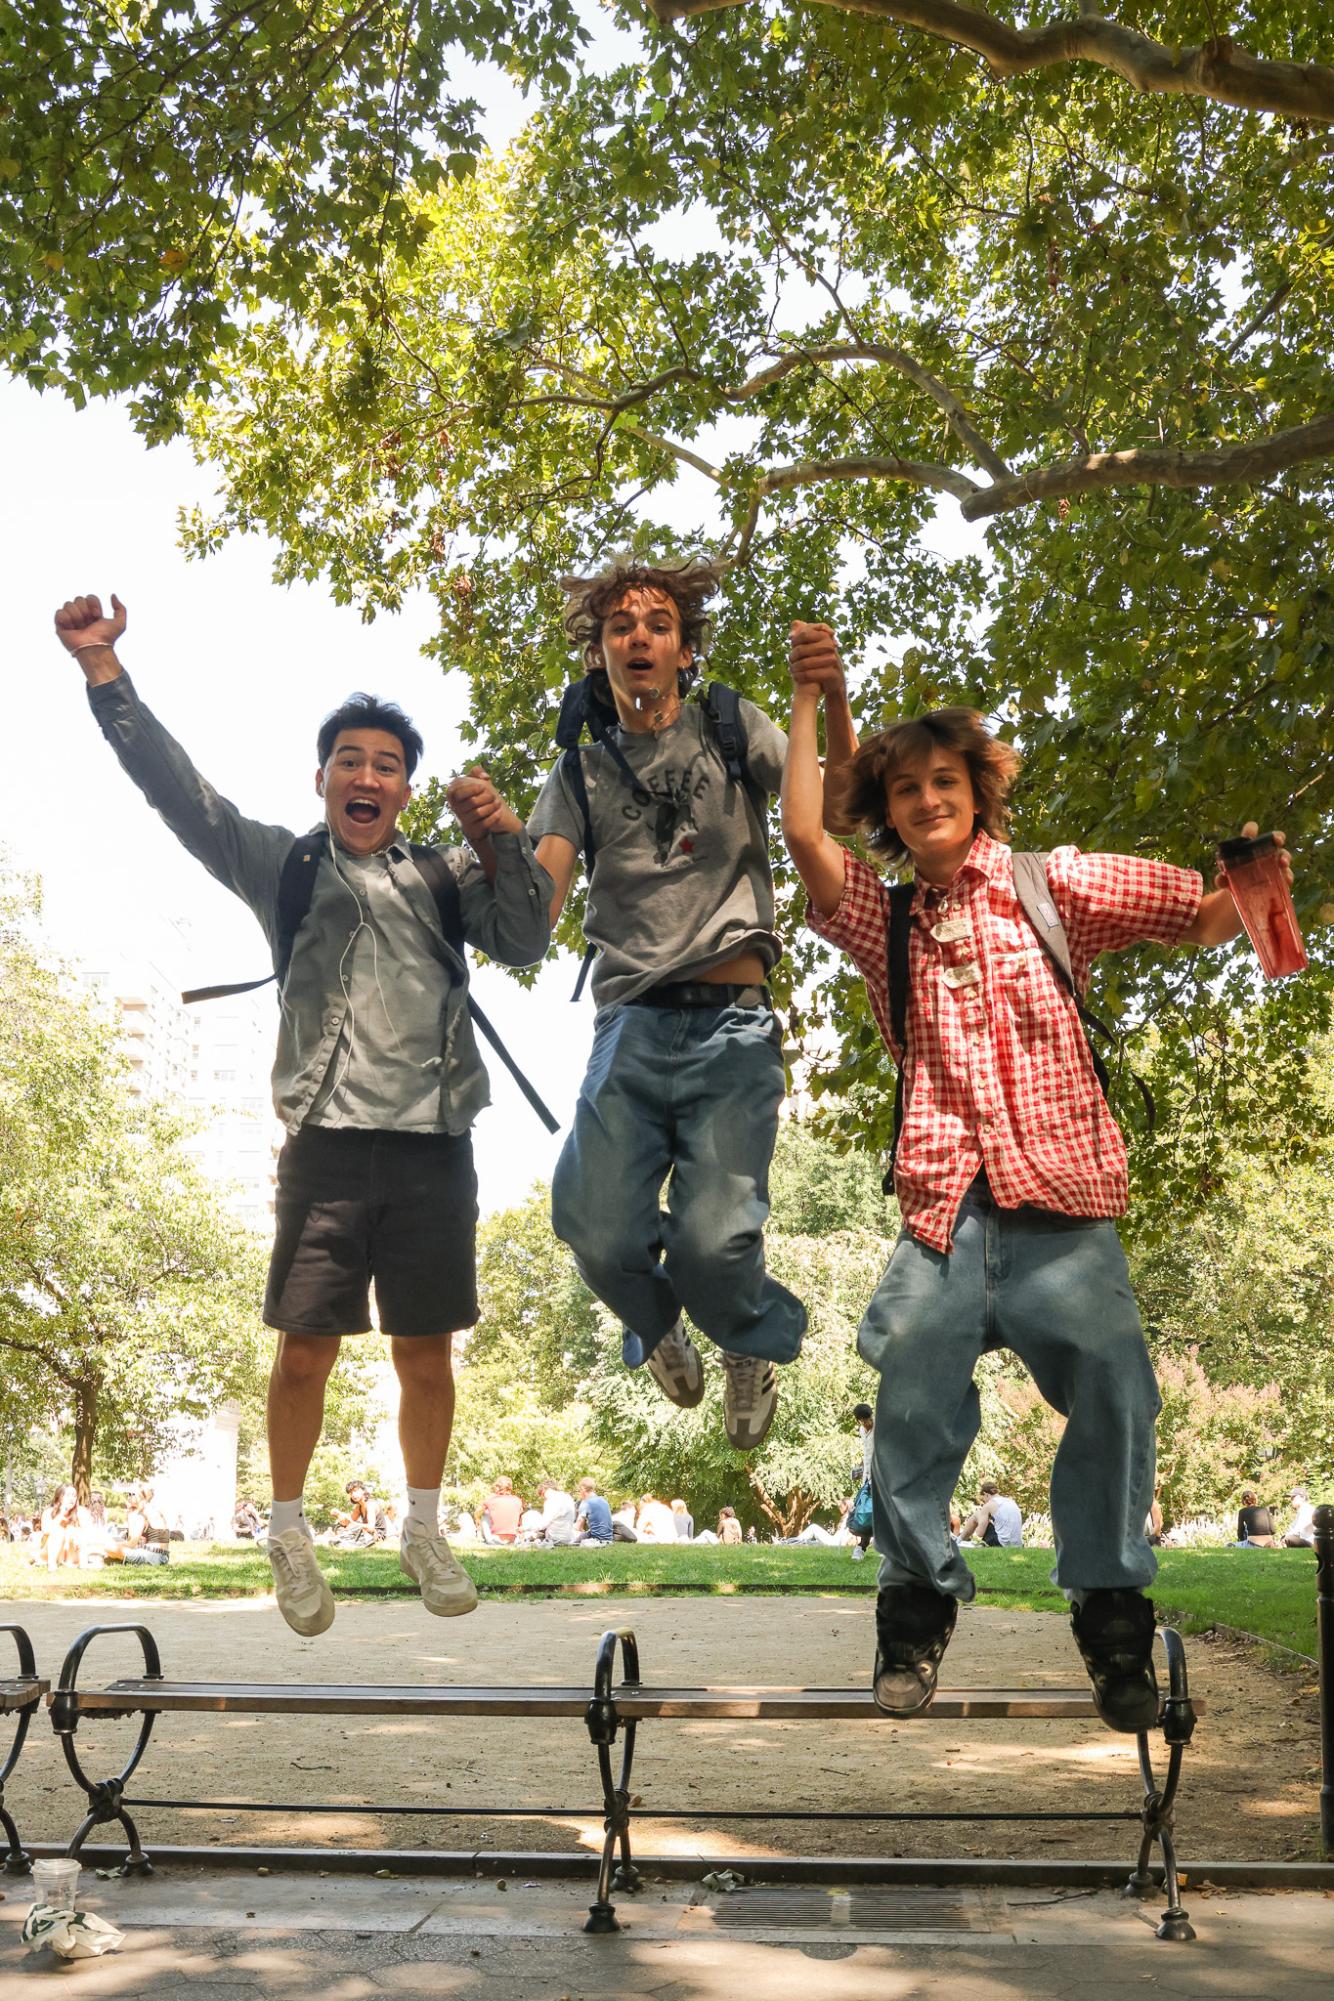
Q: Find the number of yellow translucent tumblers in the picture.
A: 0